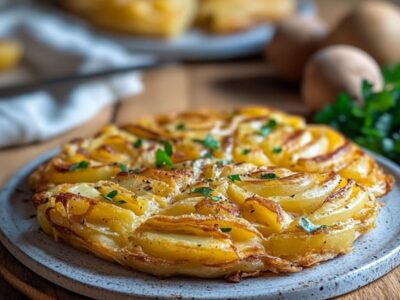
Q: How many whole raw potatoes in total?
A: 3